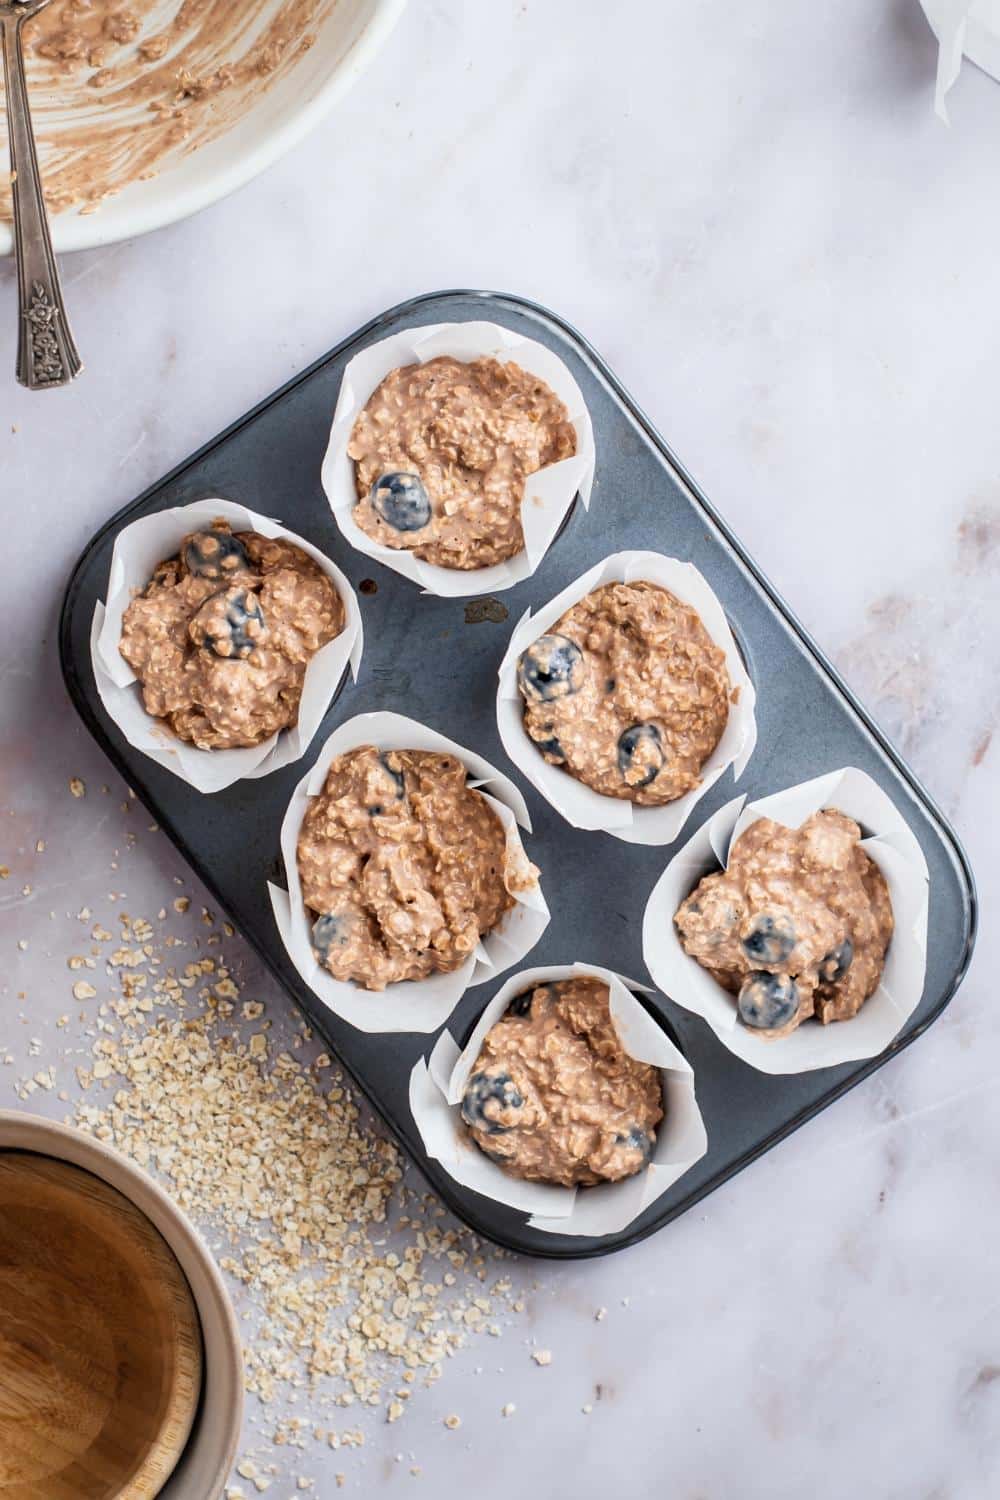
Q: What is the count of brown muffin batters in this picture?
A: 6